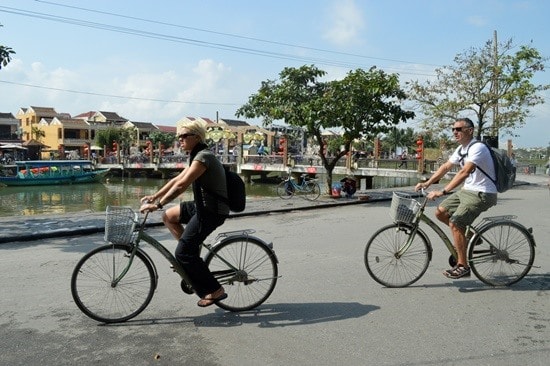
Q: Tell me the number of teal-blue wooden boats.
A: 1